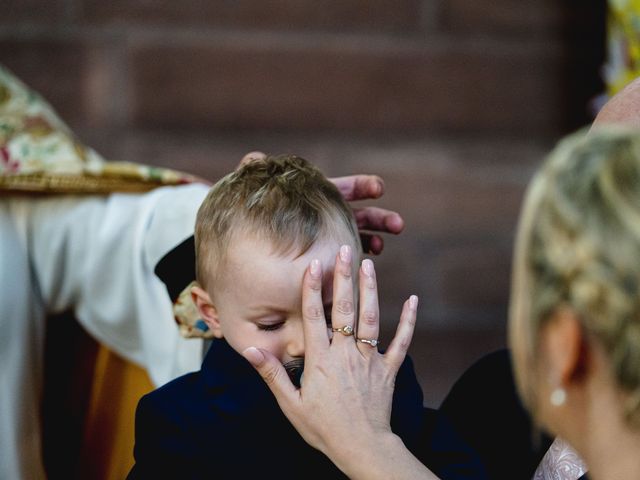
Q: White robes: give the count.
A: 1